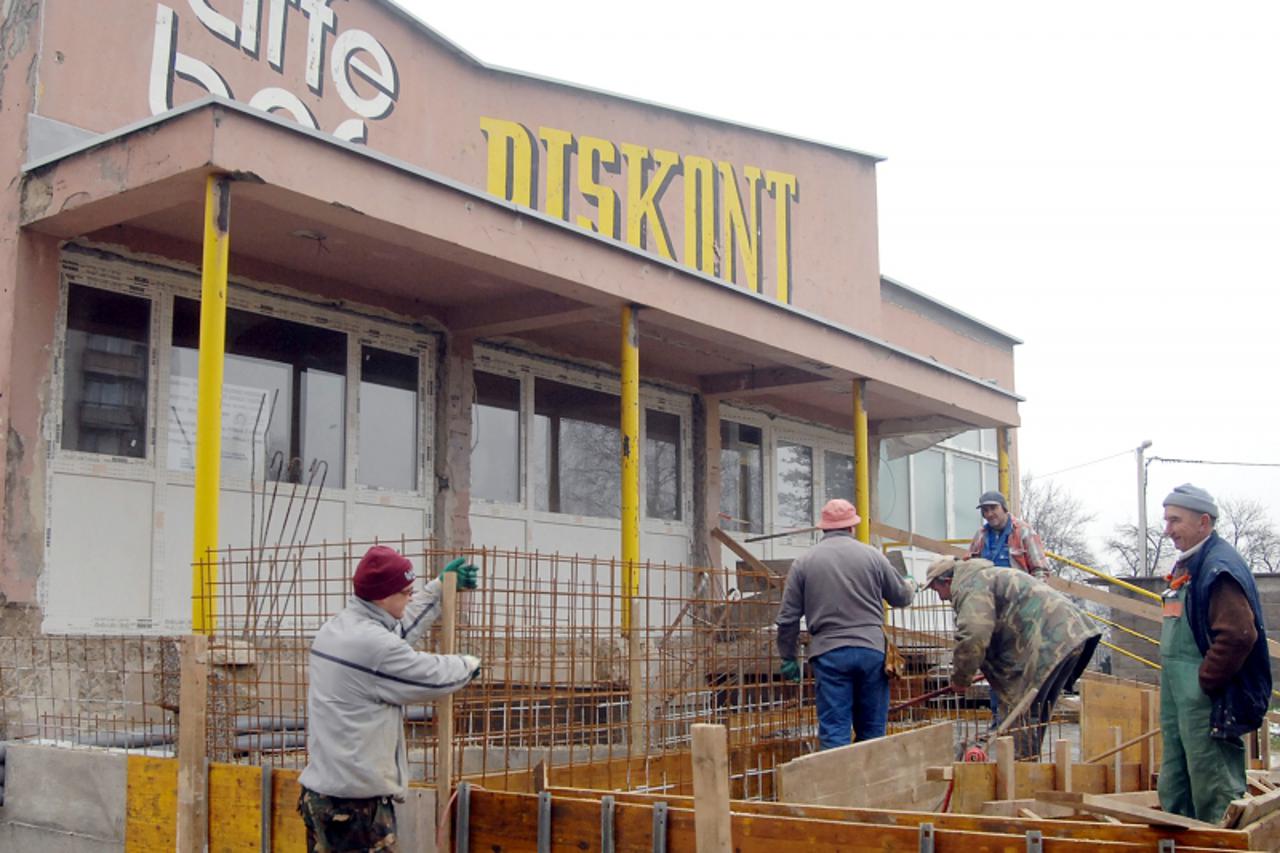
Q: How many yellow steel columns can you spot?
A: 4